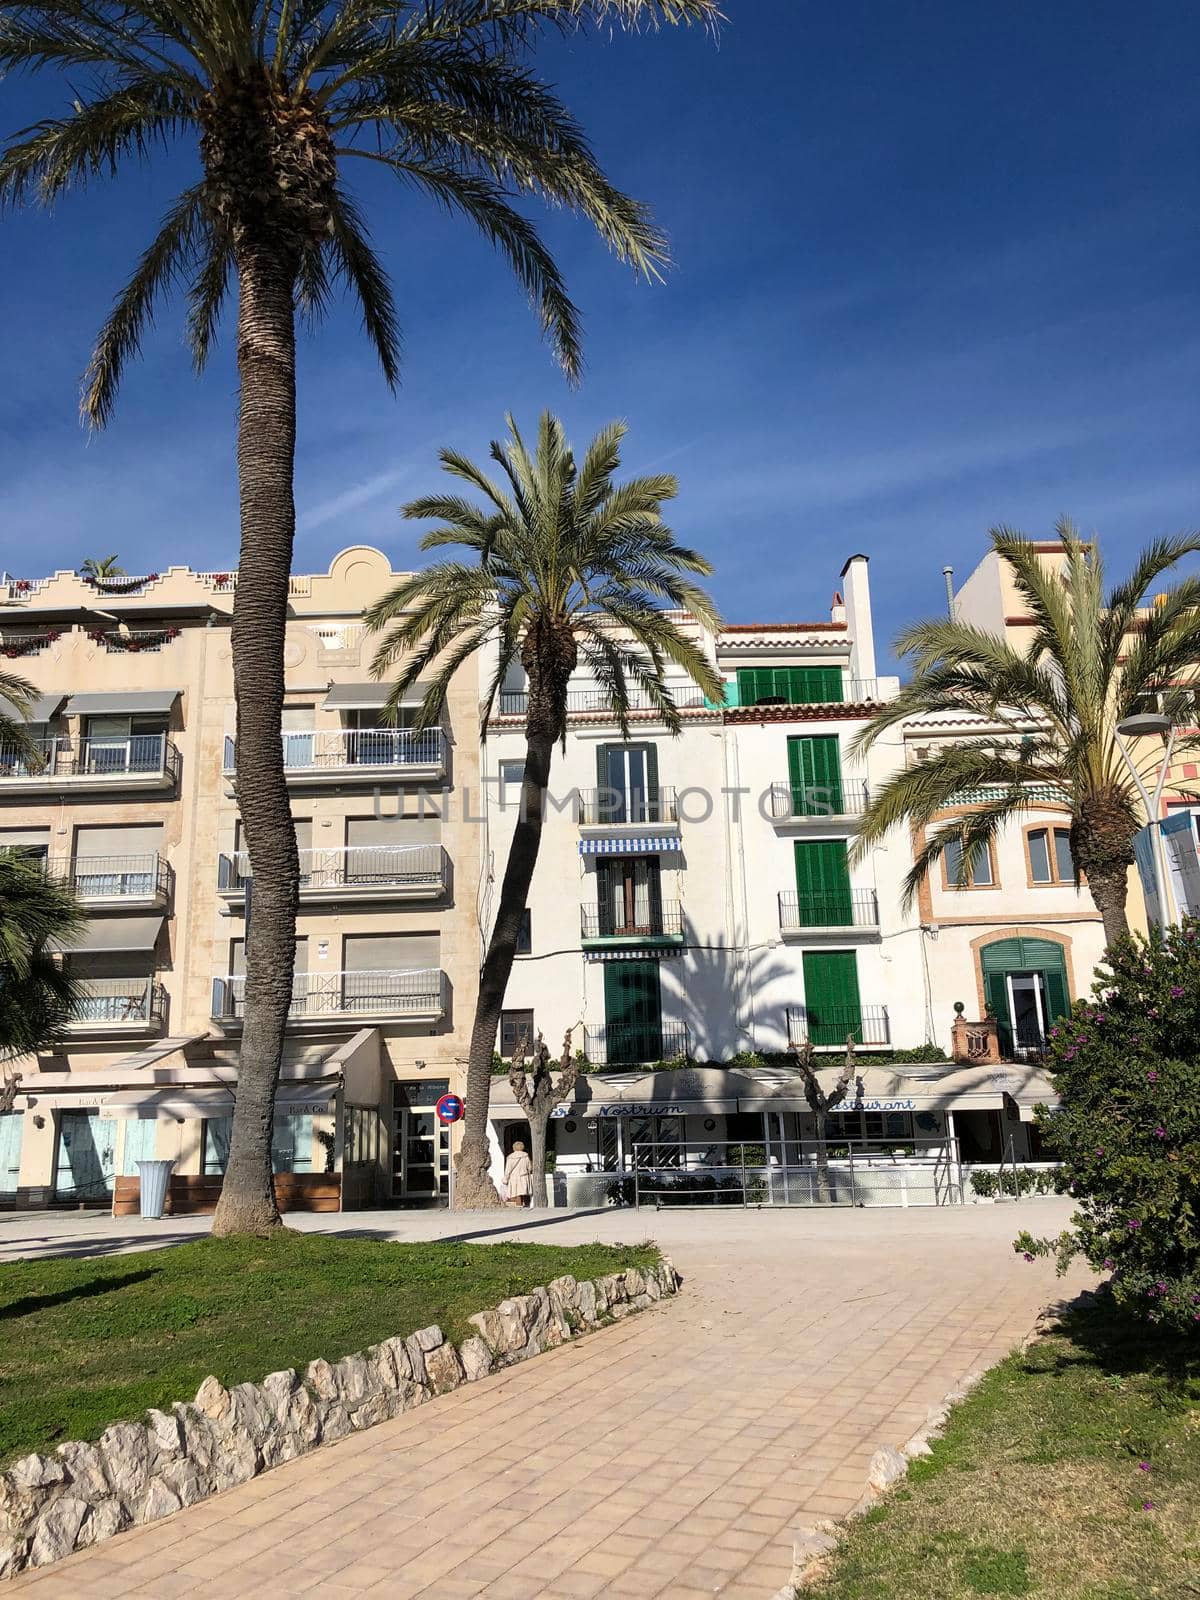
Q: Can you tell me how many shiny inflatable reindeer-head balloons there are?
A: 0